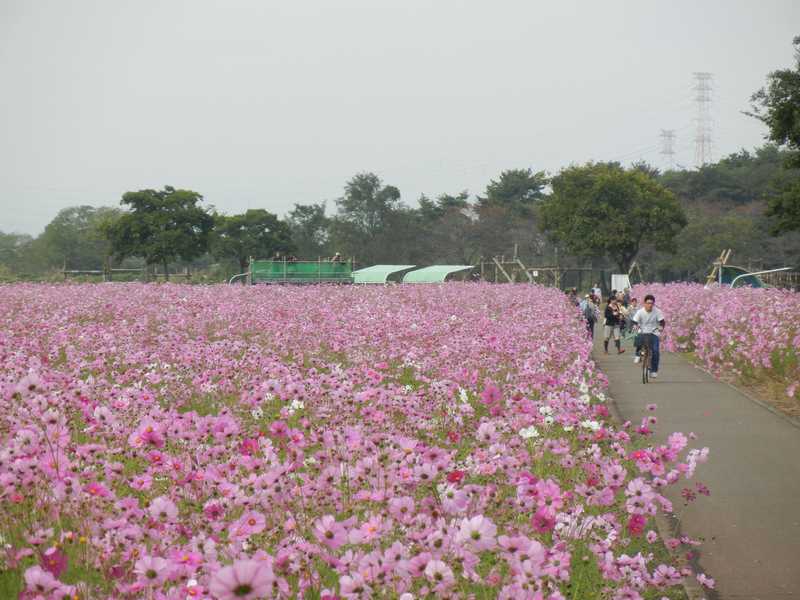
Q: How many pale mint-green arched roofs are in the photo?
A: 2